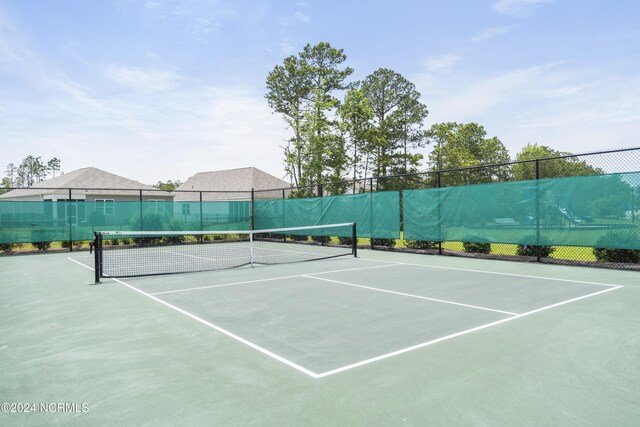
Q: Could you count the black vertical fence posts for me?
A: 9